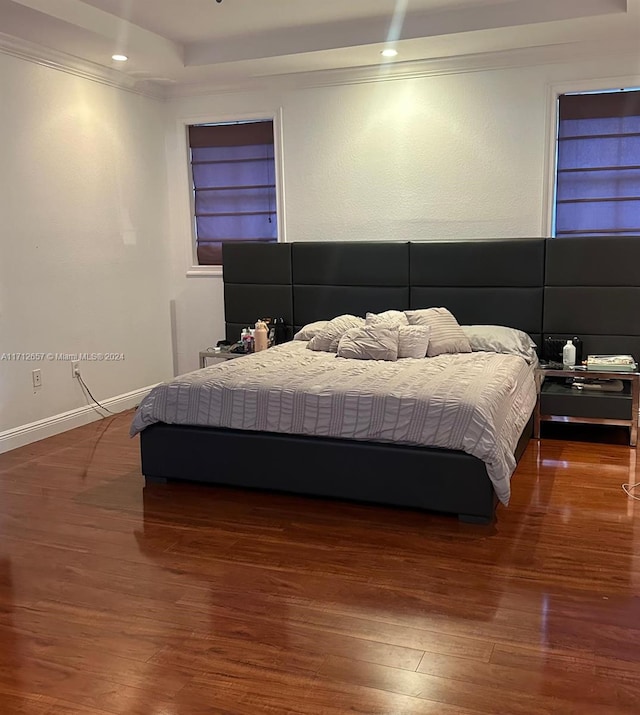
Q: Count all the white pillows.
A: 7